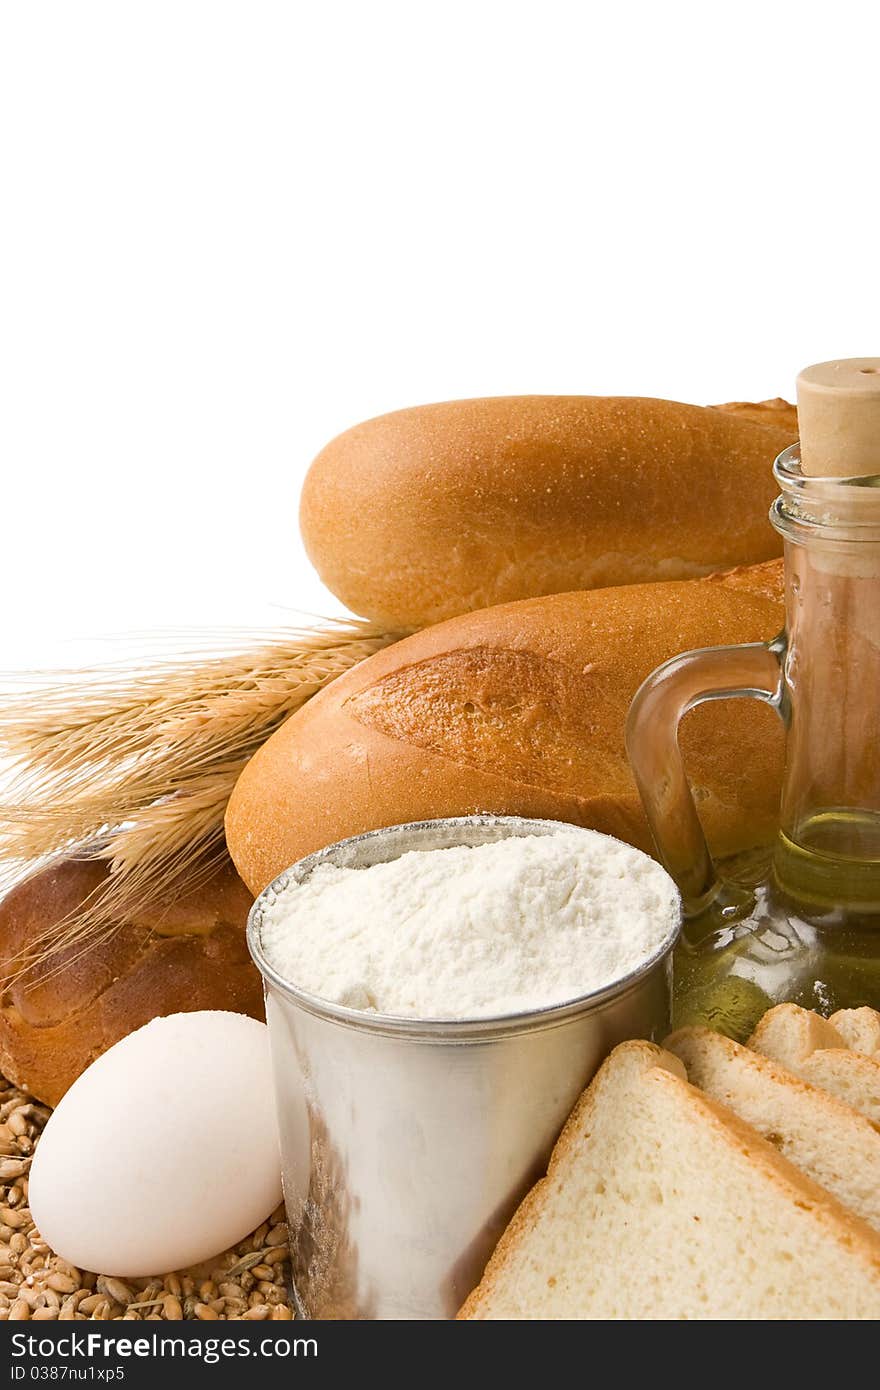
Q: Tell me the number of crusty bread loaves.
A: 3